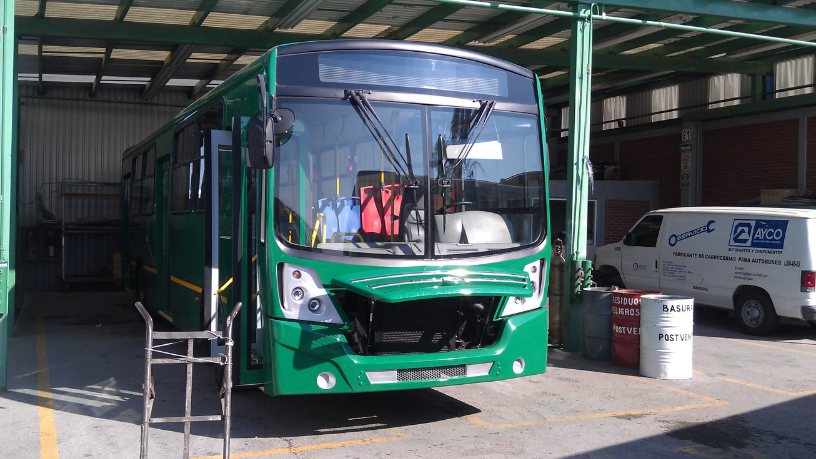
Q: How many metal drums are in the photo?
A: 3